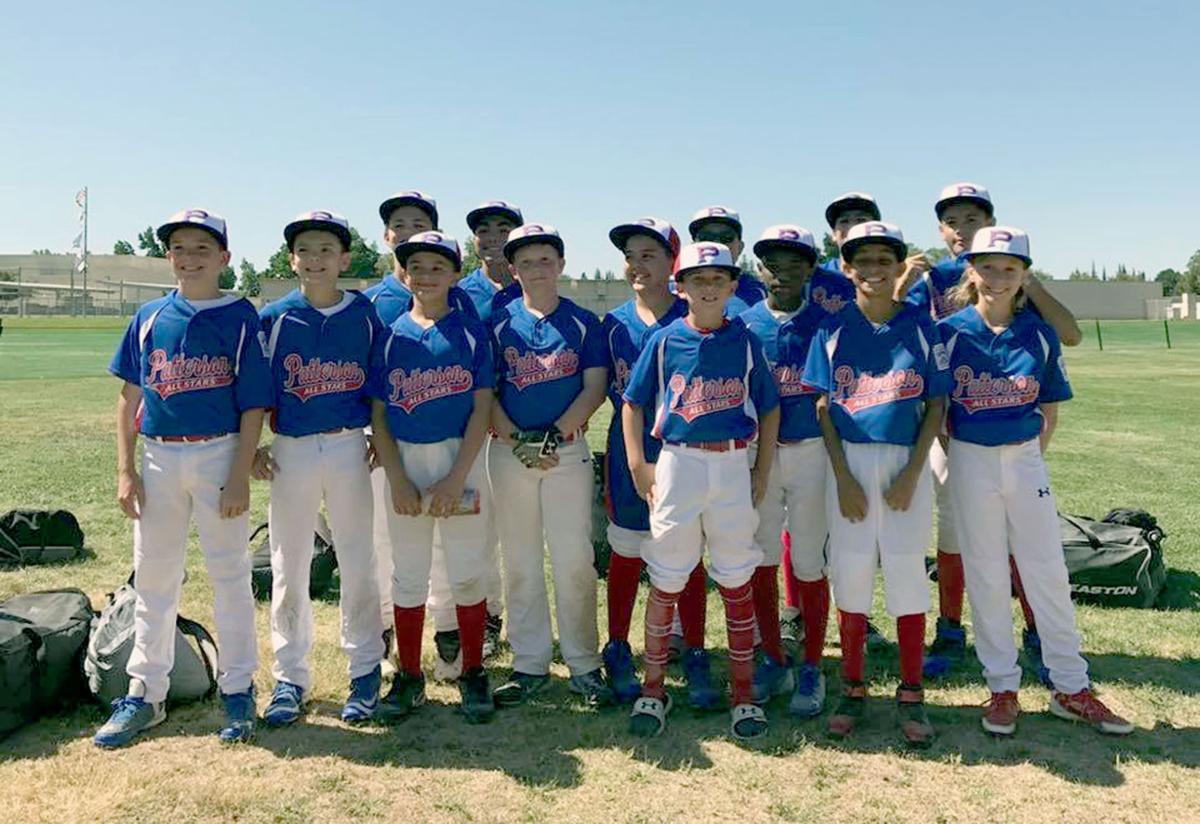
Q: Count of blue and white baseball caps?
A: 14